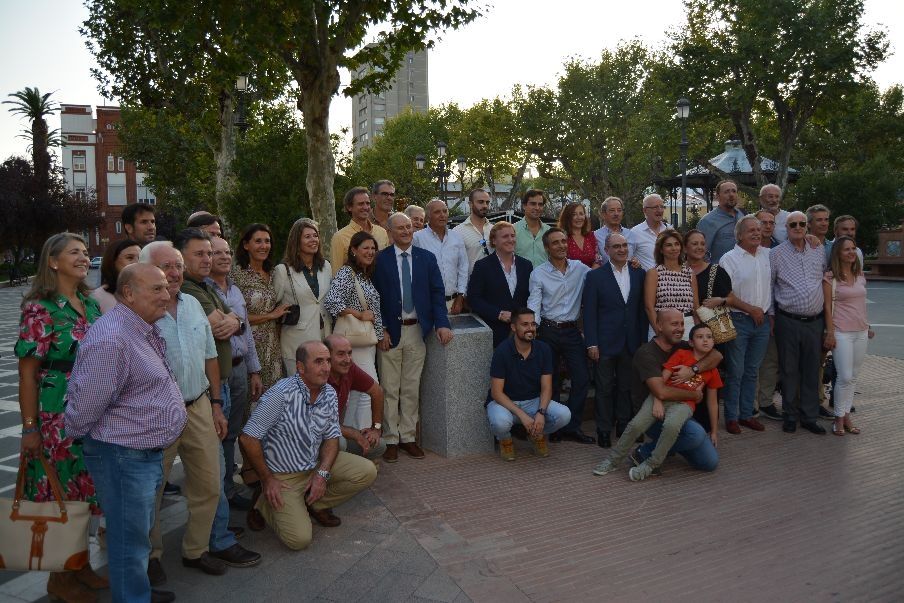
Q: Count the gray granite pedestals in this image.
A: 1